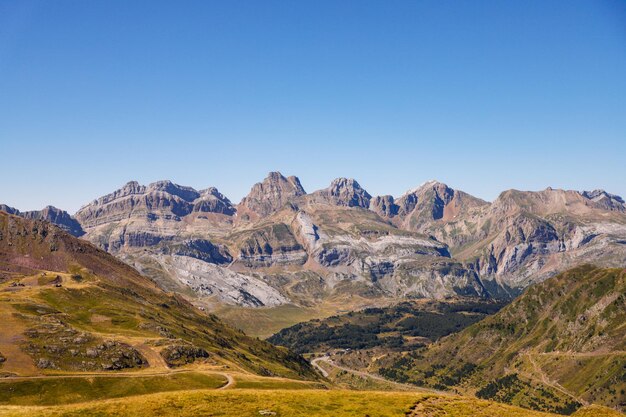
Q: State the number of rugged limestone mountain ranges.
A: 1